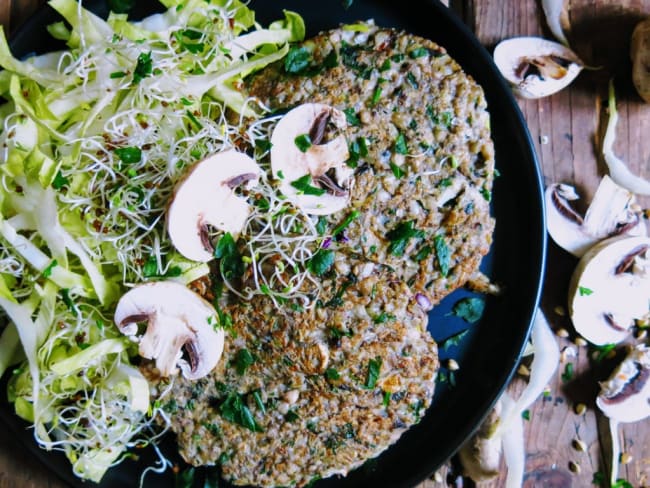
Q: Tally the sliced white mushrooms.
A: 7